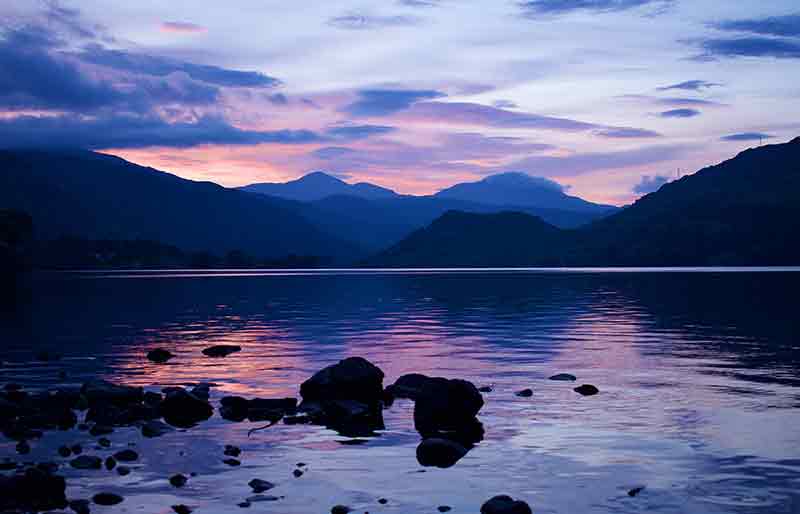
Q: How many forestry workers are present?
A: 0